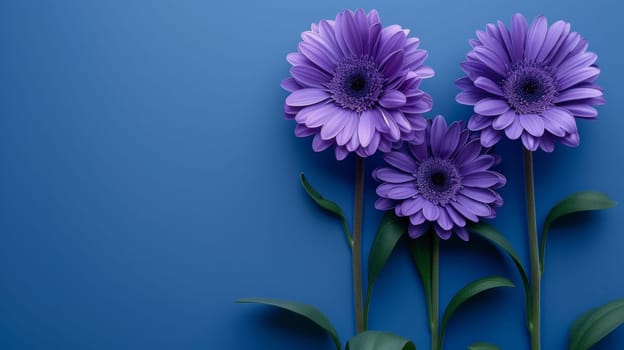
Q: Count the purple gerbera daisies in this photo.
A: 3